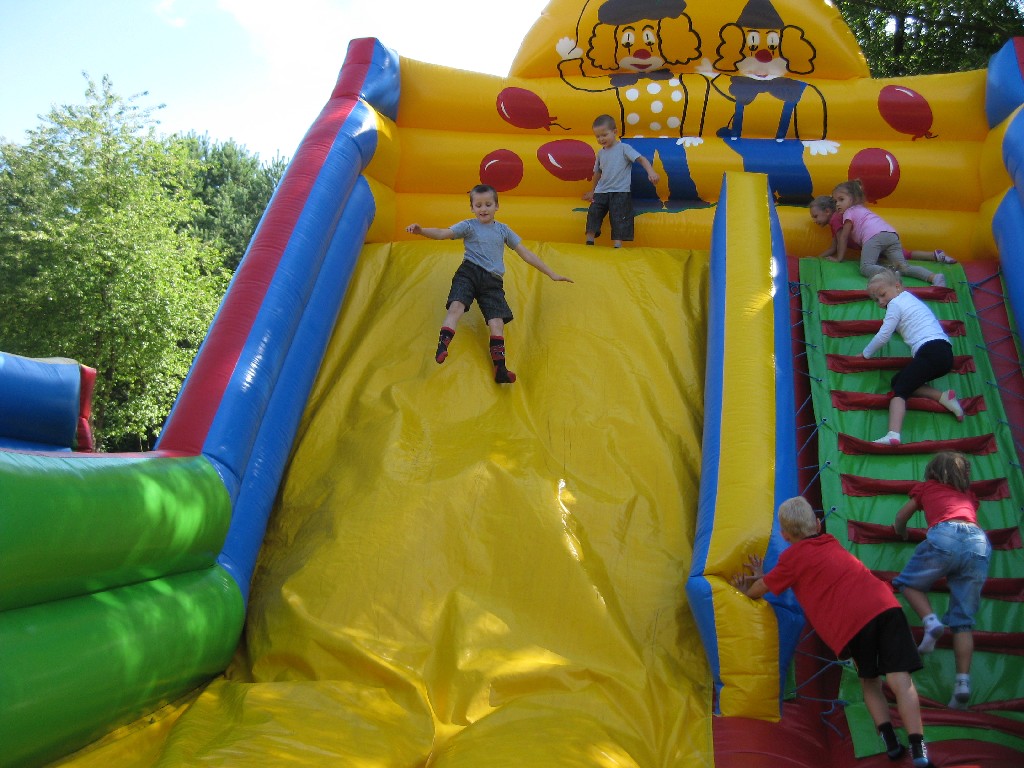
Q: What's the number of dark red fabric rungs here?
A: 11